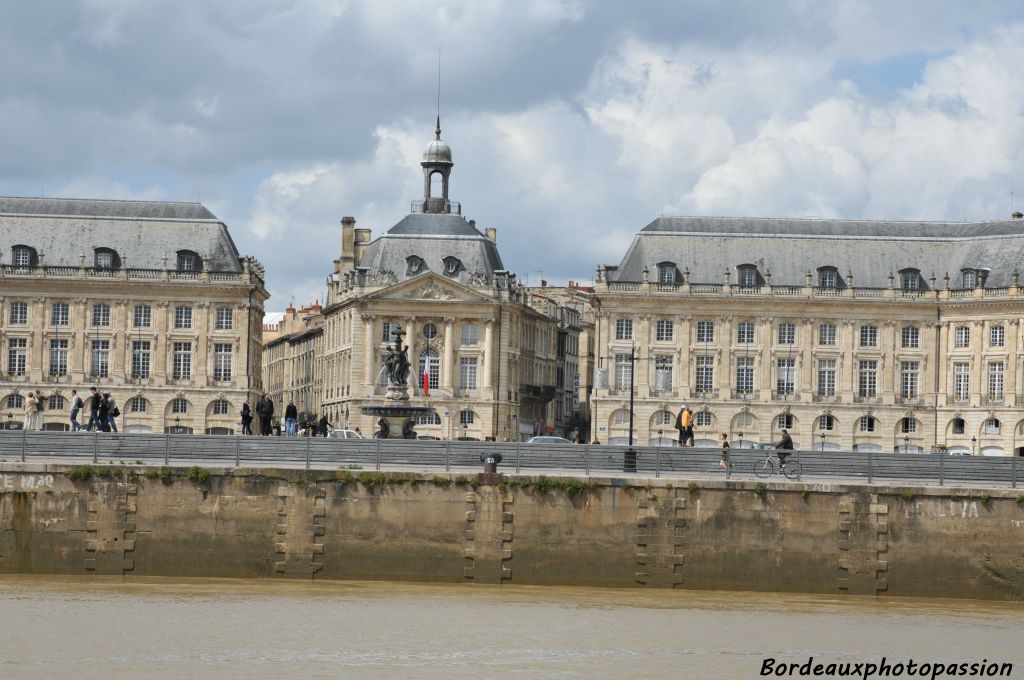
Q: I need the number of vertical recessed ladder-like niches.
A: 5